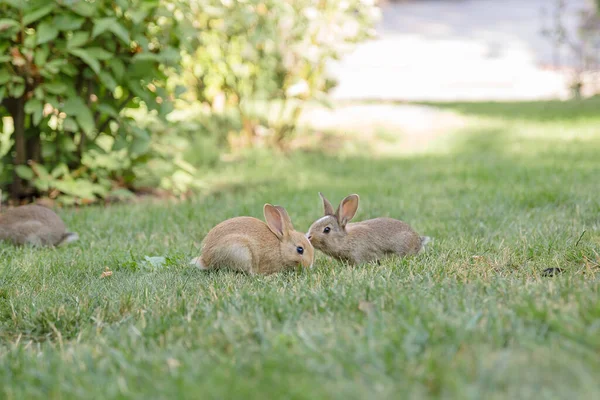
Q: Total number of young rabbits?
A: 3